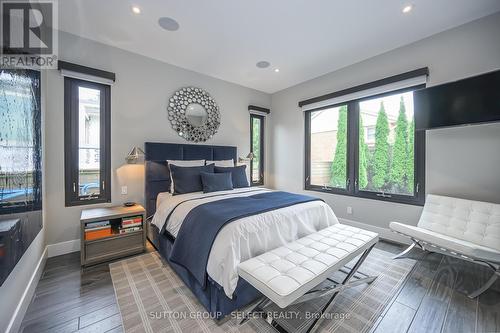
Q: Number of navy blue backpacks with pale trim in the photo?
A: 0